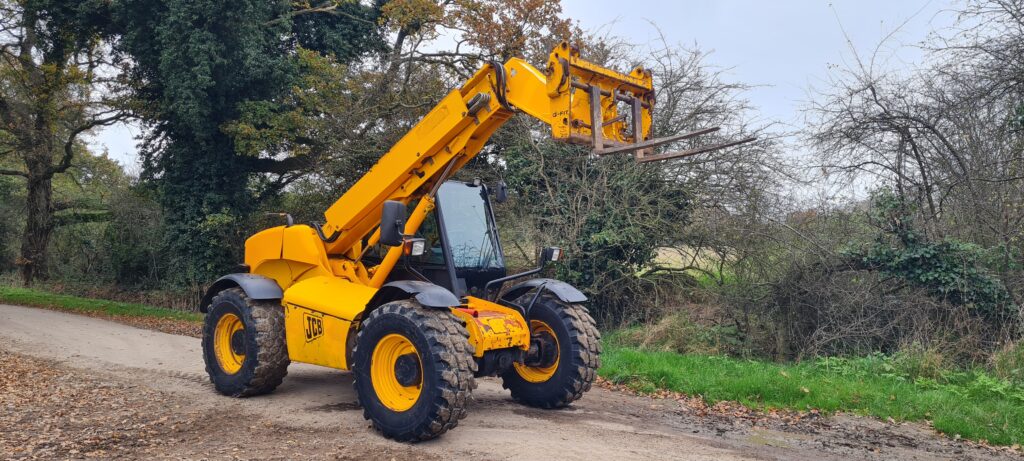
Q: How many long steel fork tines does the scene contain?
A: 2